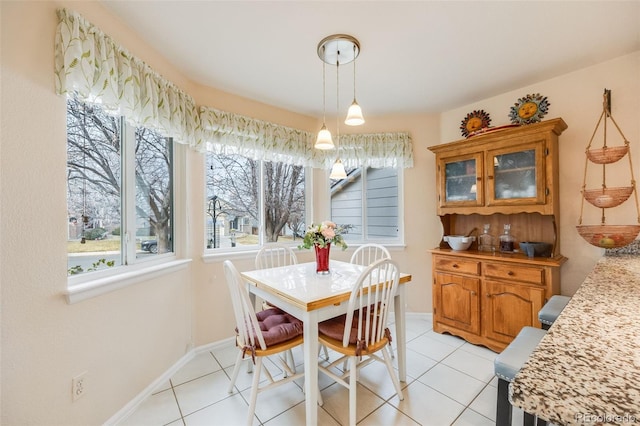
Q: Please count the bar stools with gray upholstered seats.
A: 2